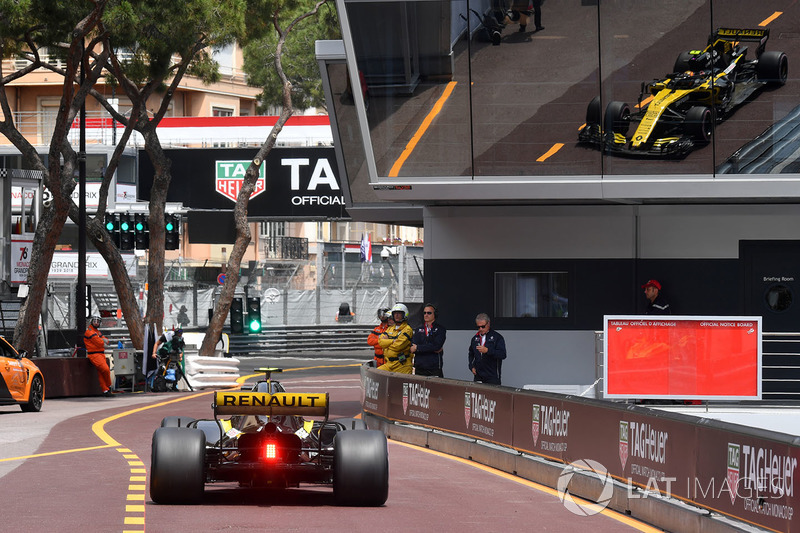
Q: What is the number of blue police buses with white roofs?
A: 0